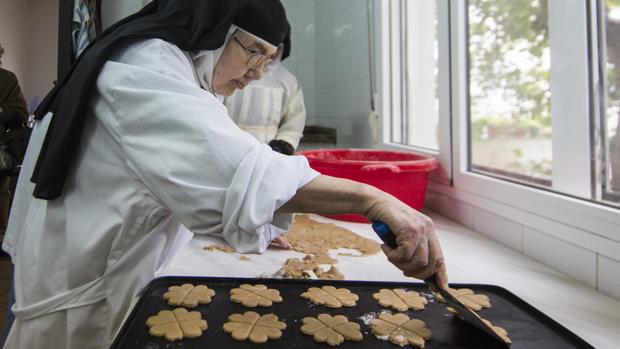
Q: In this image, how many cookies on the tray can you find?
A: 10